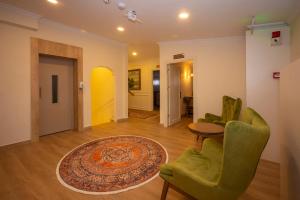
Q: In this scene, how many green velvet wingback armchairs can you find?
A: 2